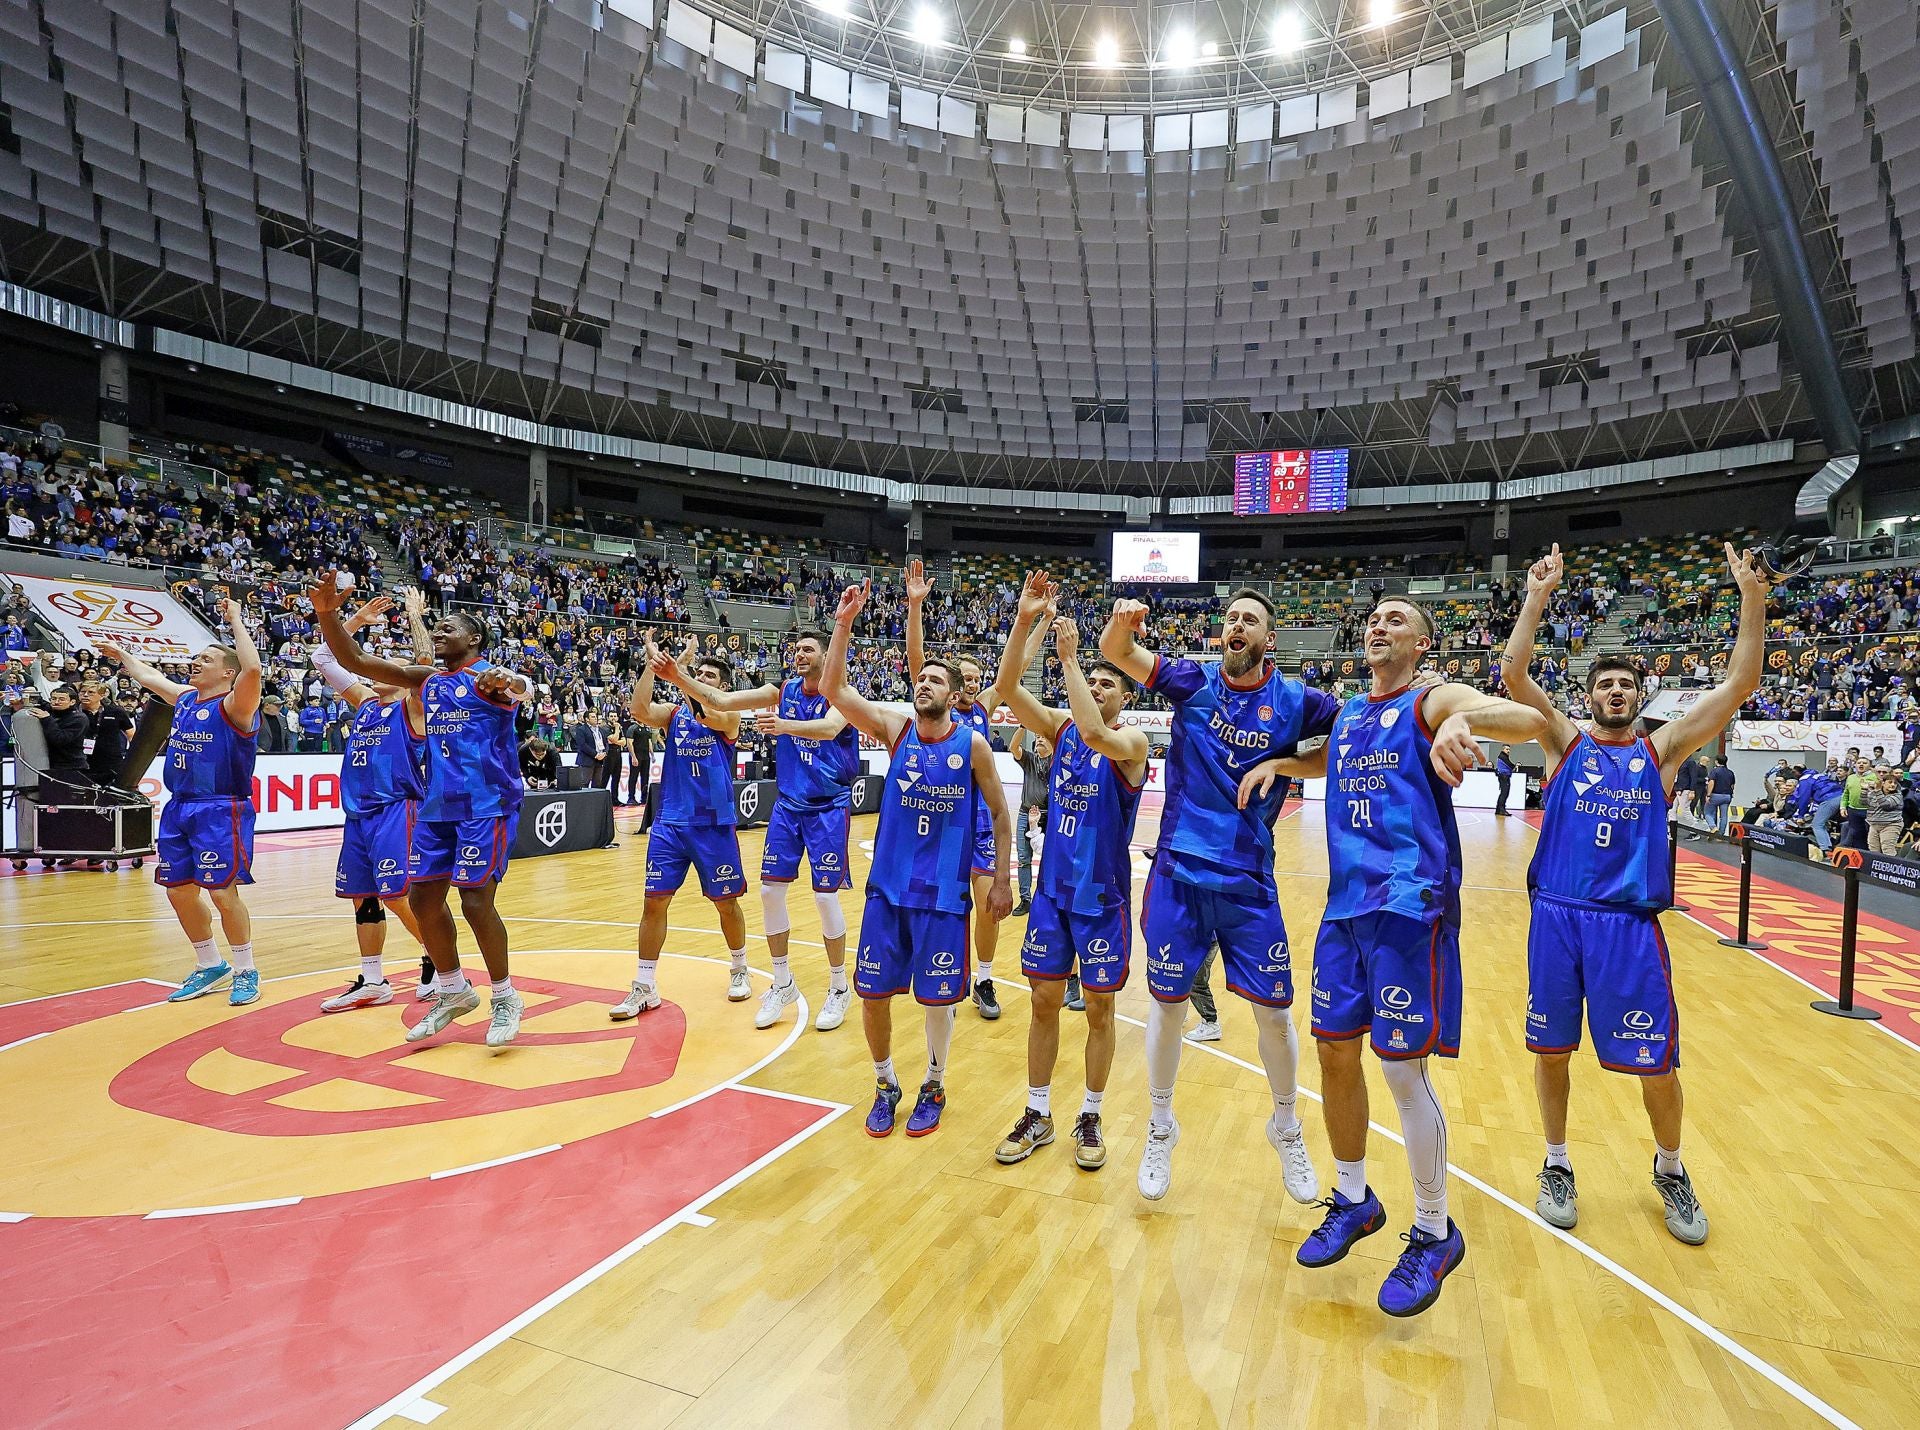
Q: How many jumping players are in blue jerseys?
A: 3